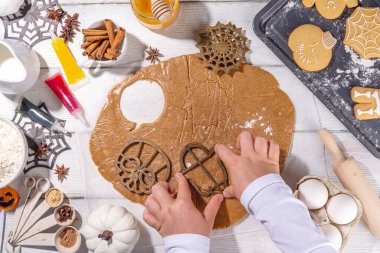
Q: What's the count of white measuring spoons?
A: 5